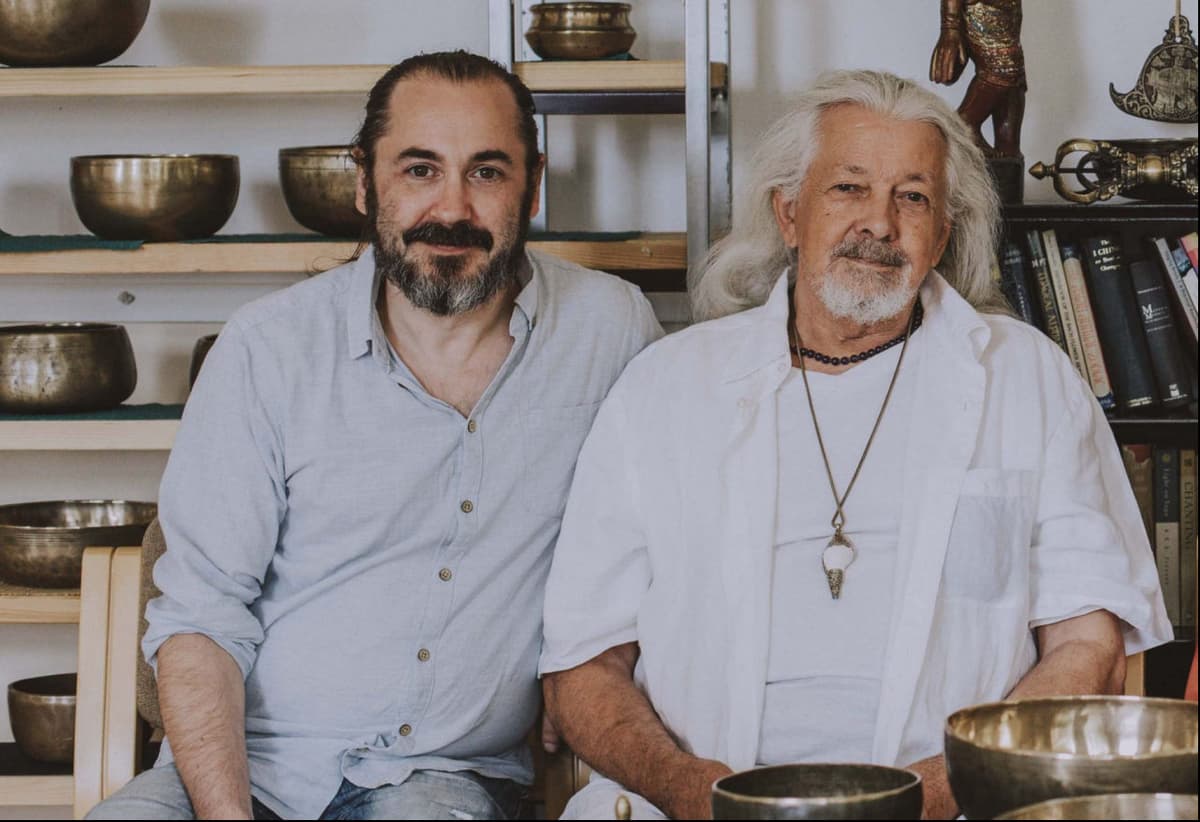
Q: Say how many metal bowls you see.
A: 11